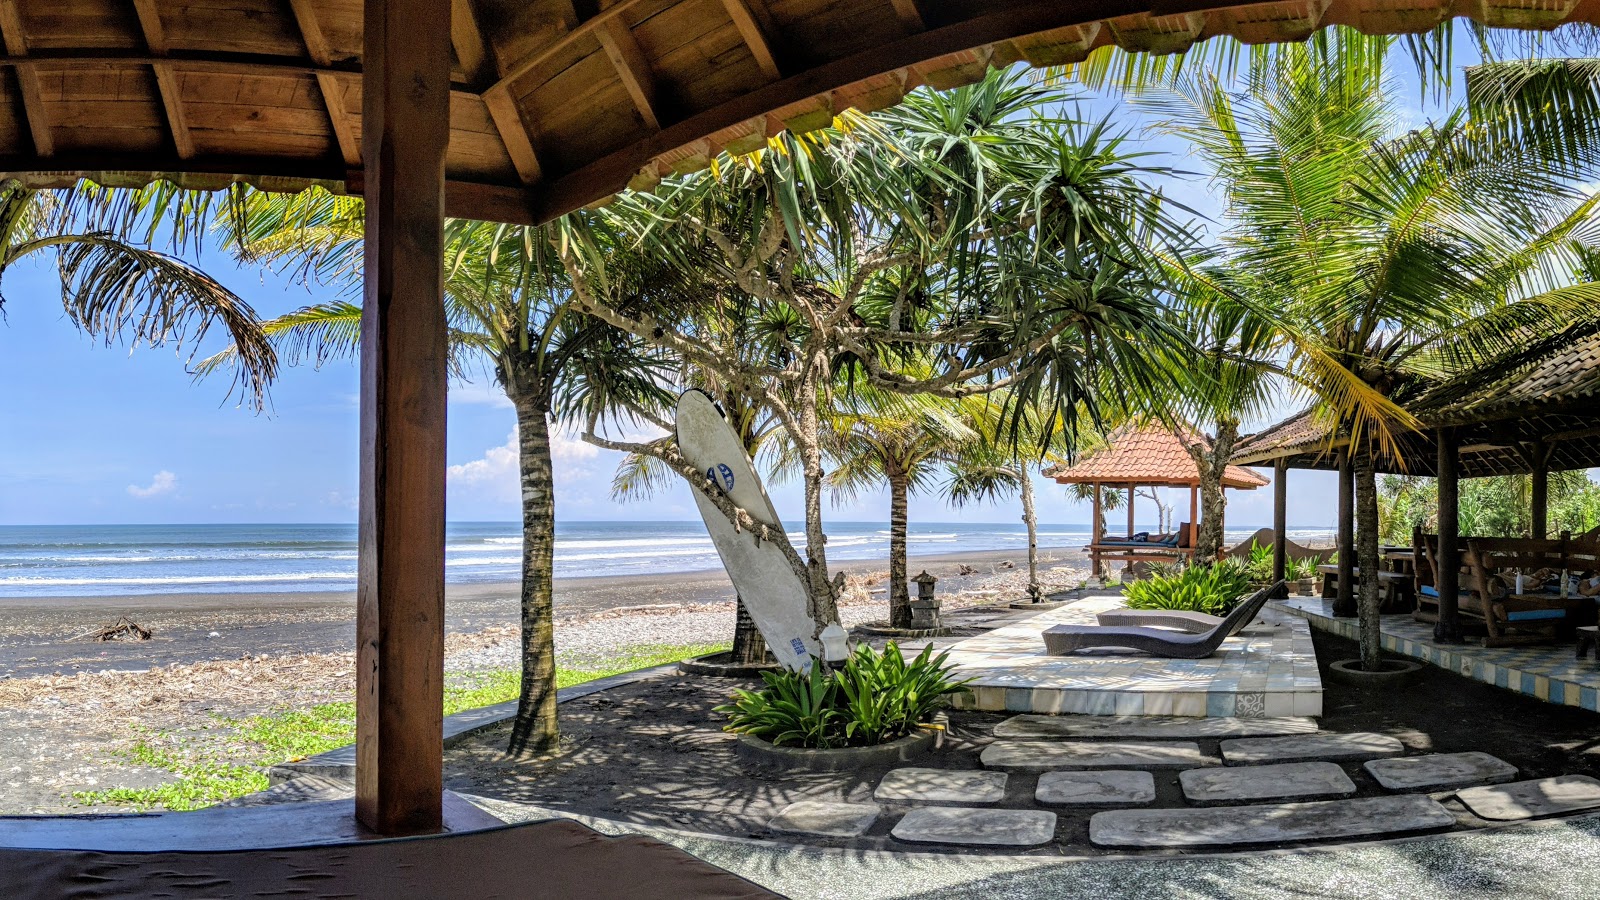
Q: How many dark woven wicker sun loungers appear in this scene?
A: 2